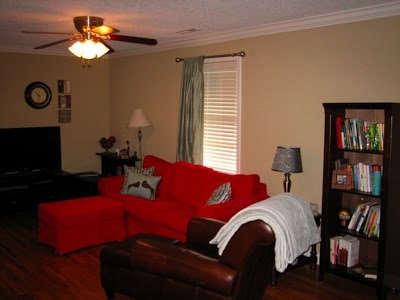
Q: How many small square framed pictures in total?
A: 3